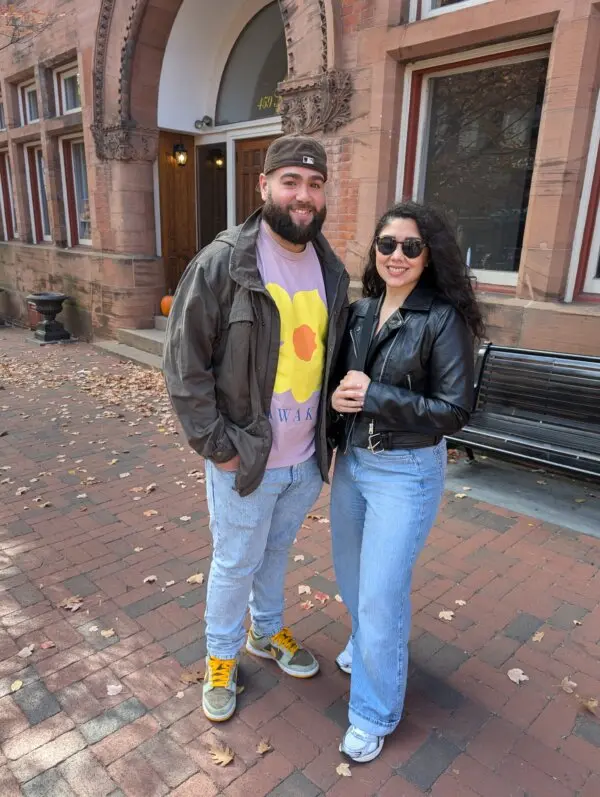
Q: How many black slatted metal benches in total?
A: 1